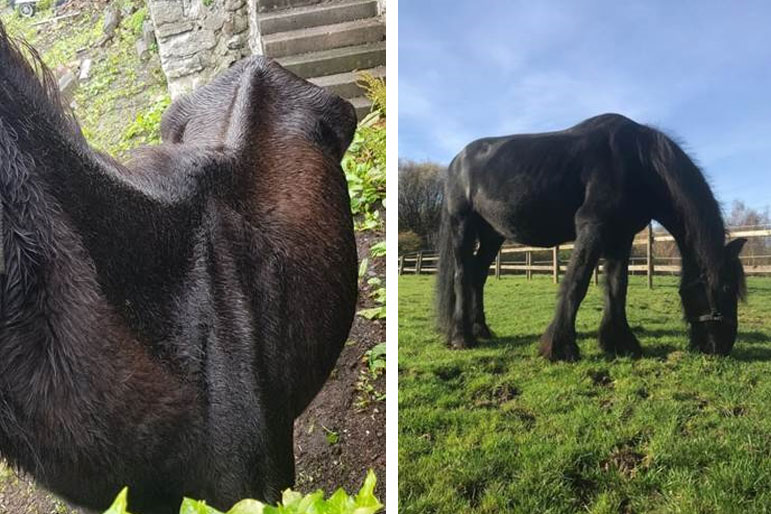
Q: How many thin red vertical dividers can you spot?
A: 0